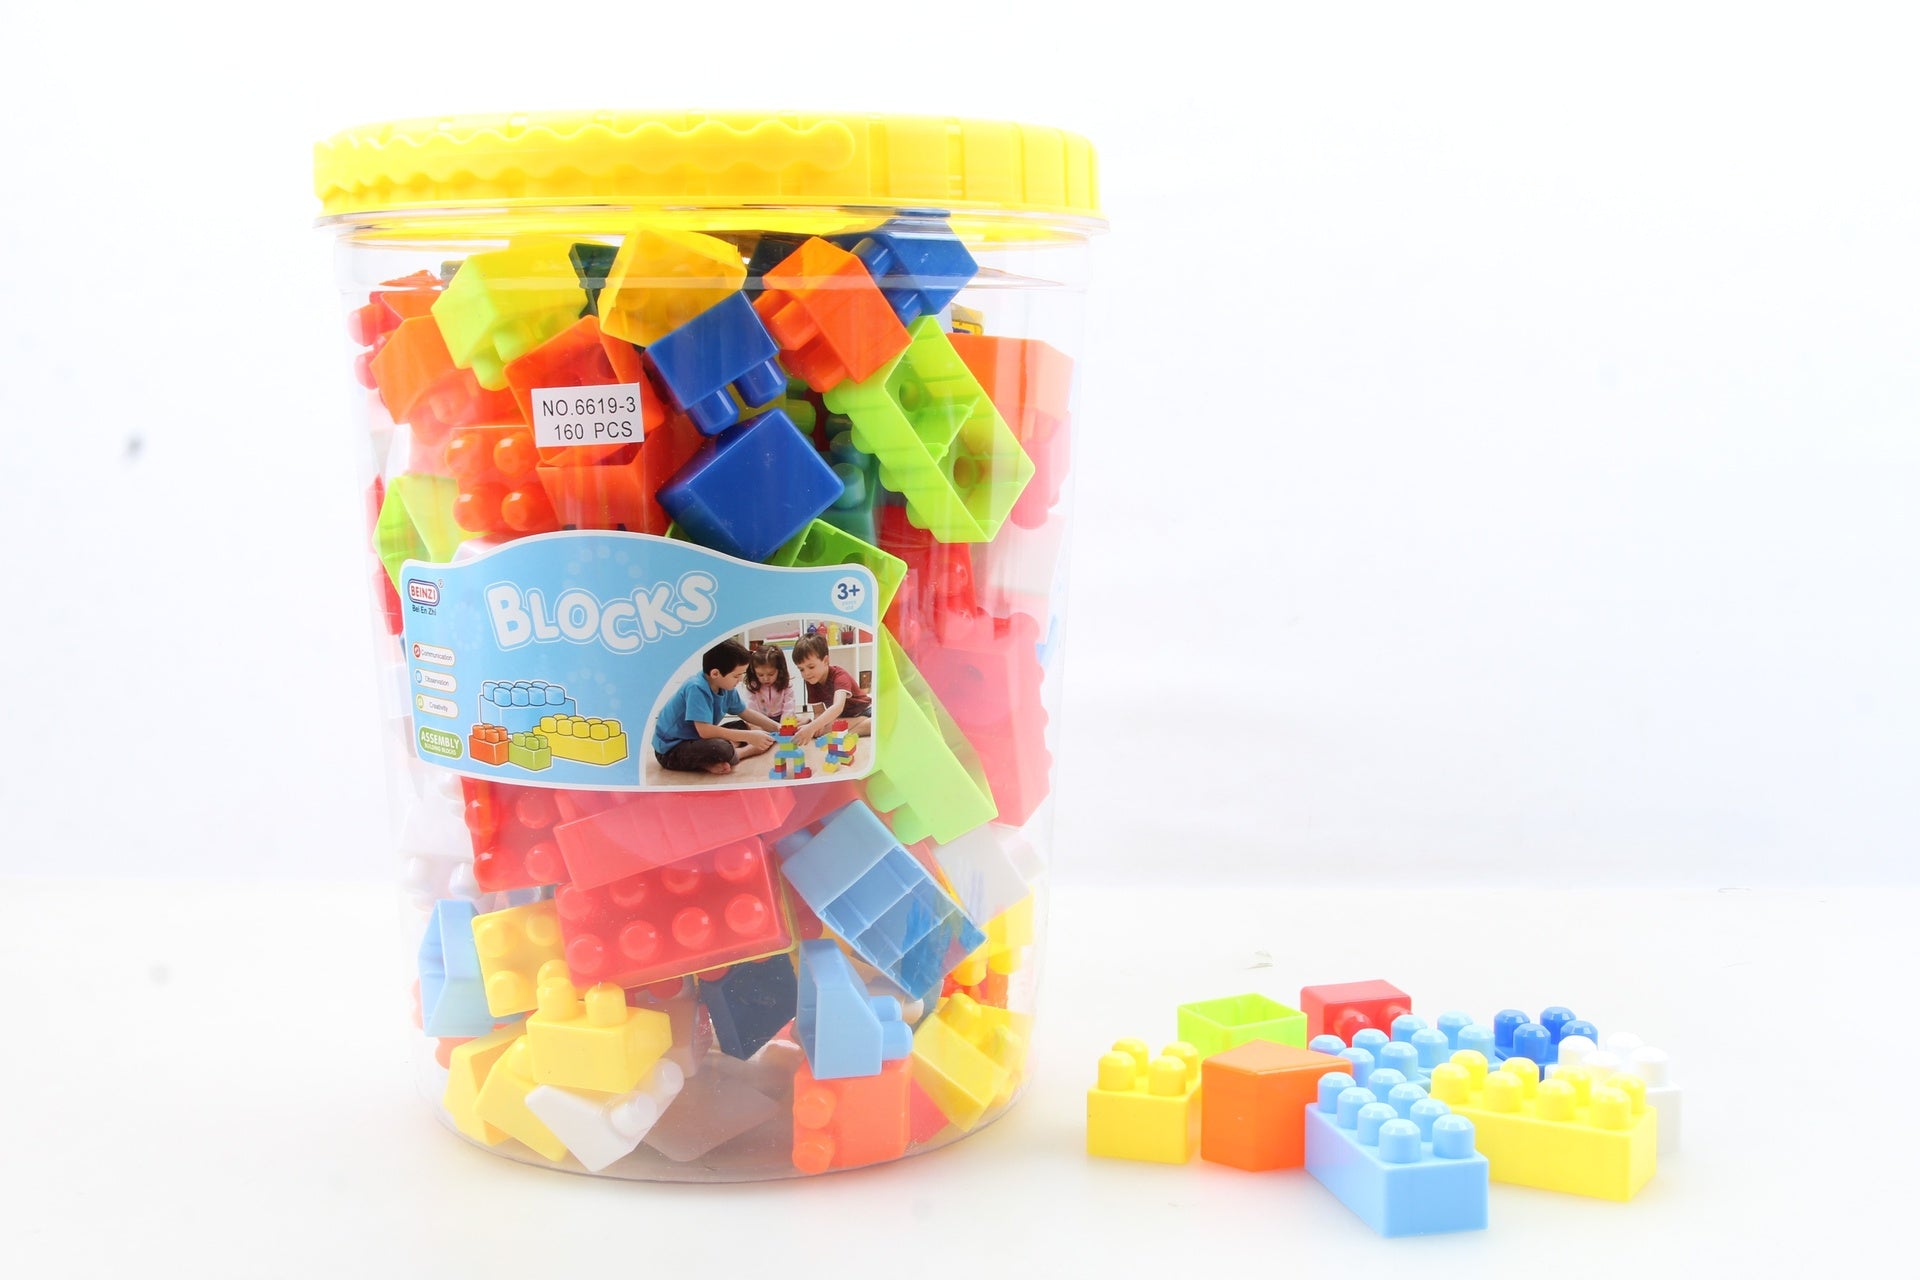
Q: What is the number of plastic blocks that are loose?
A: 10